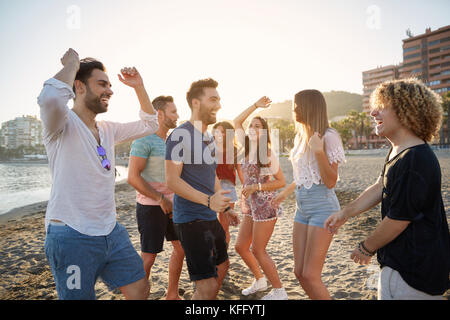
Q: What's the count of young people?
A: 7